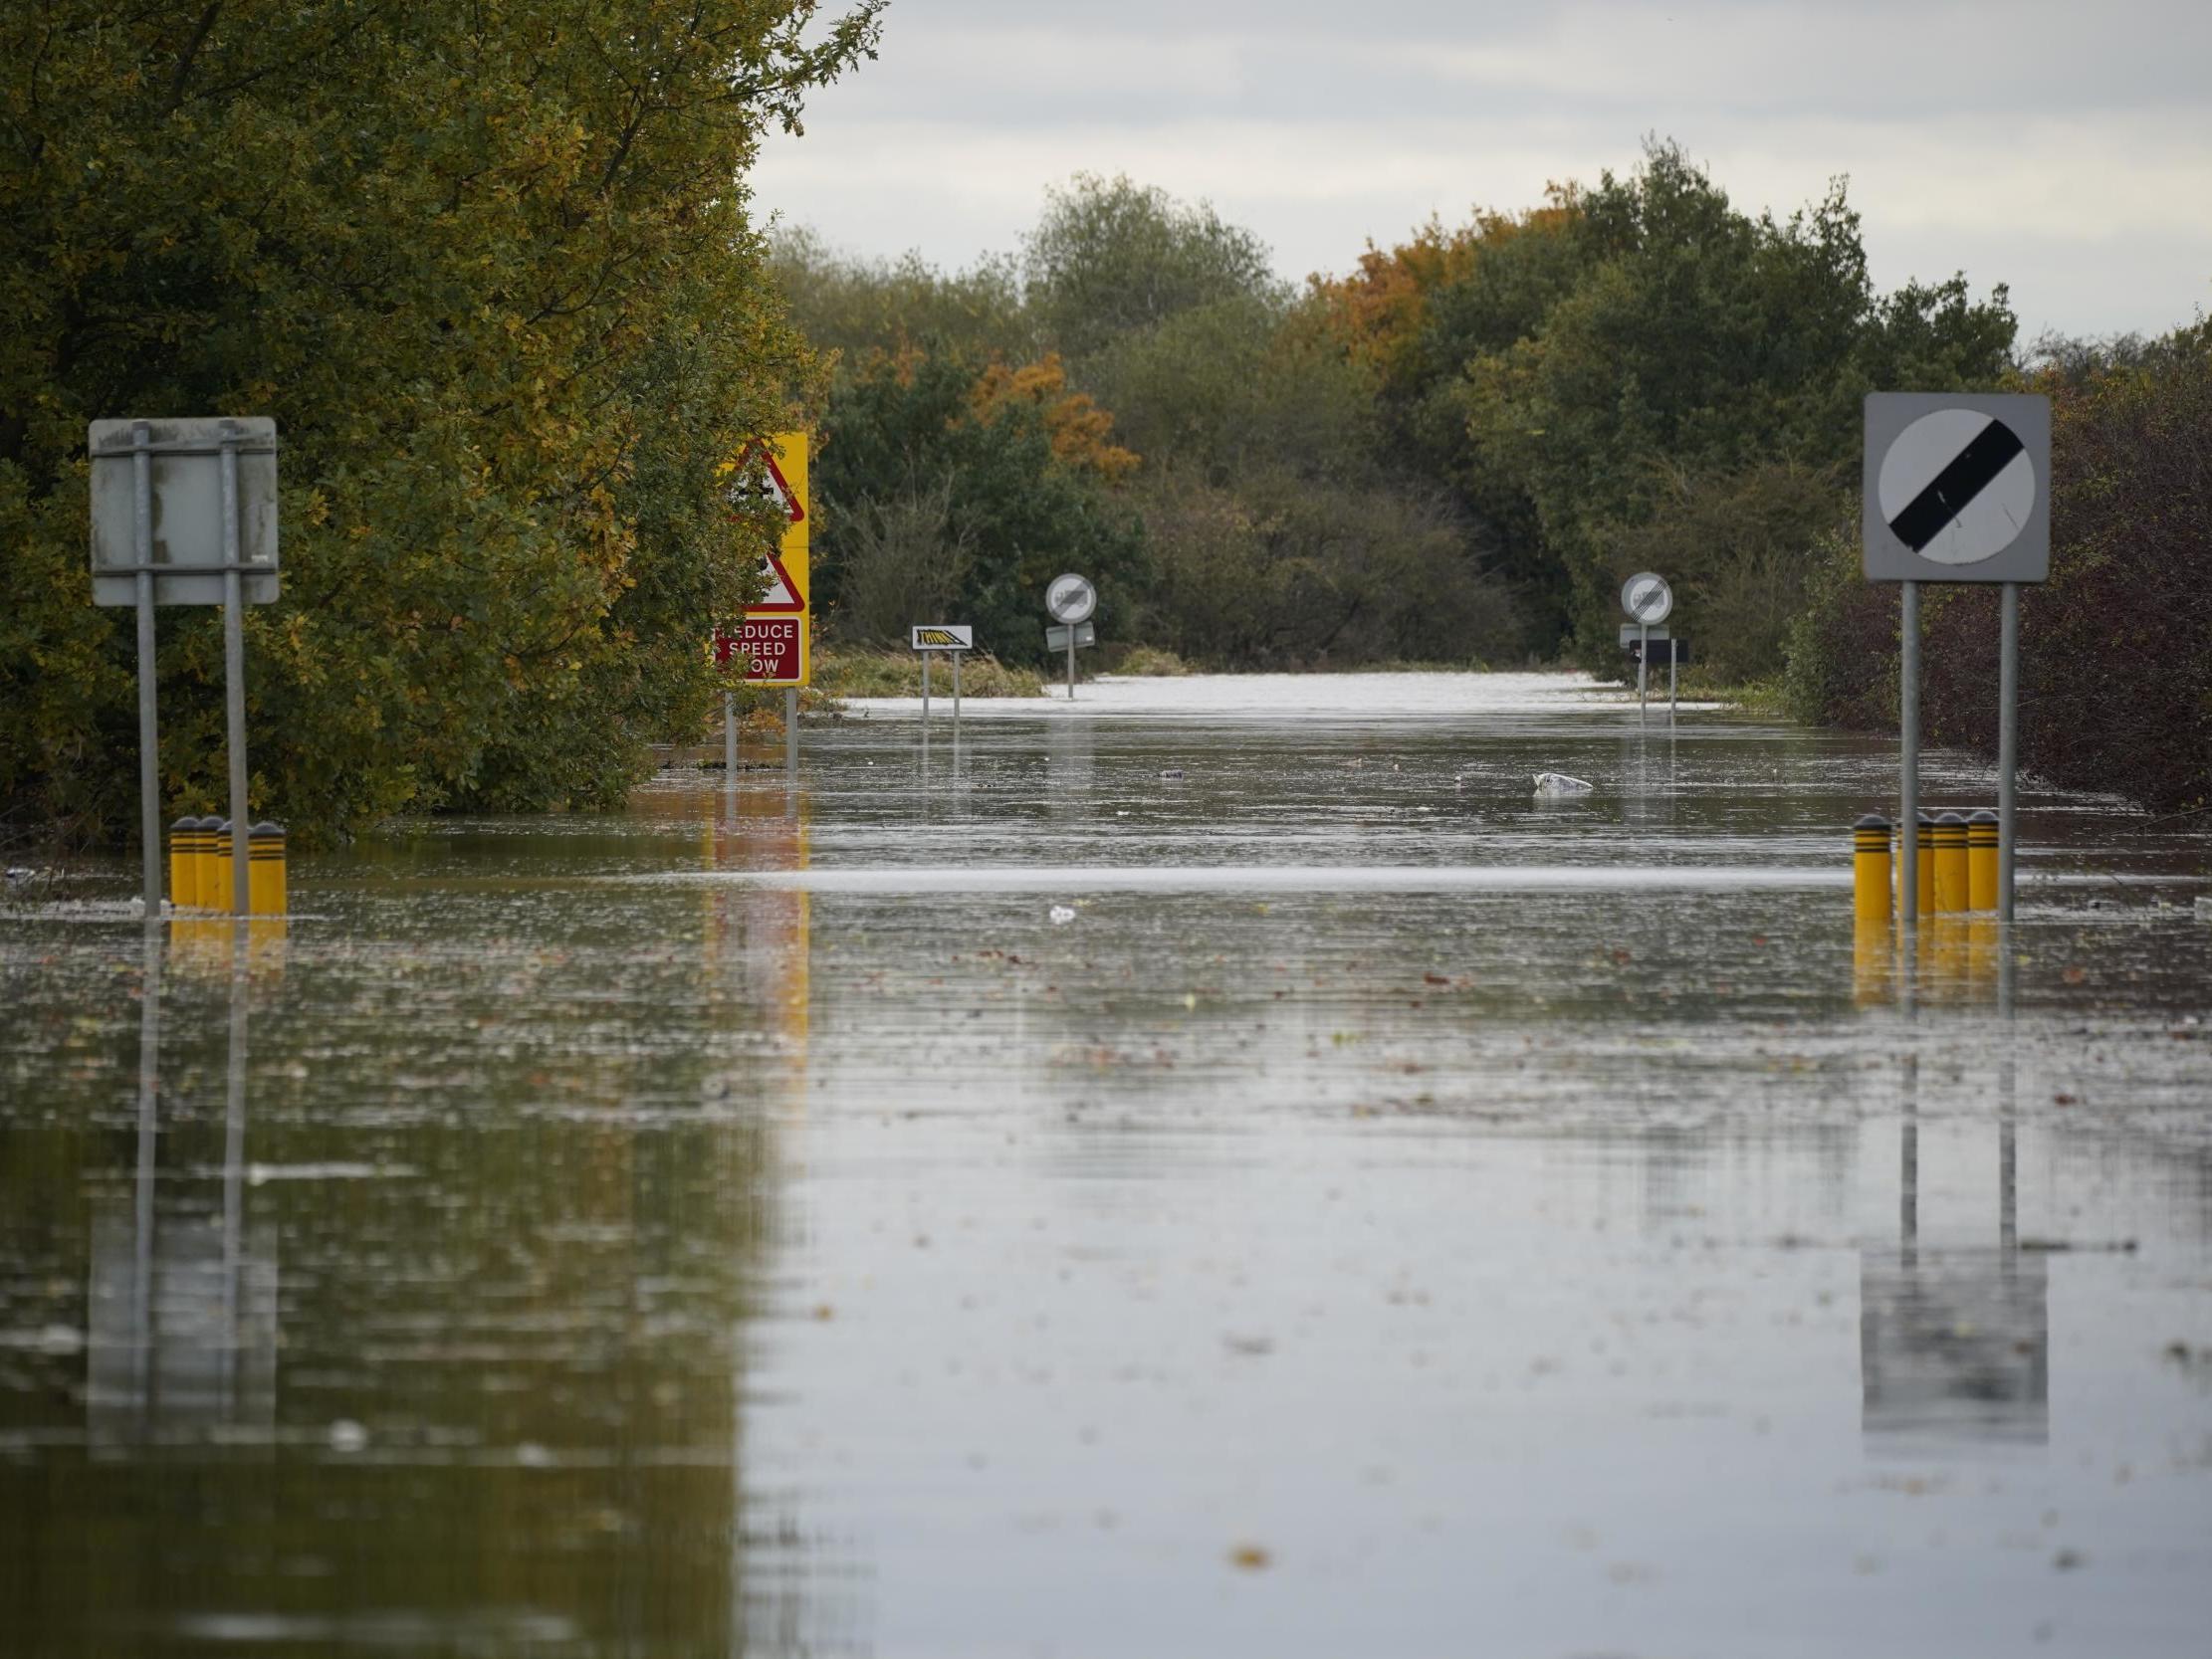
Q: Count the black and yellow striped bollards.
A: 8